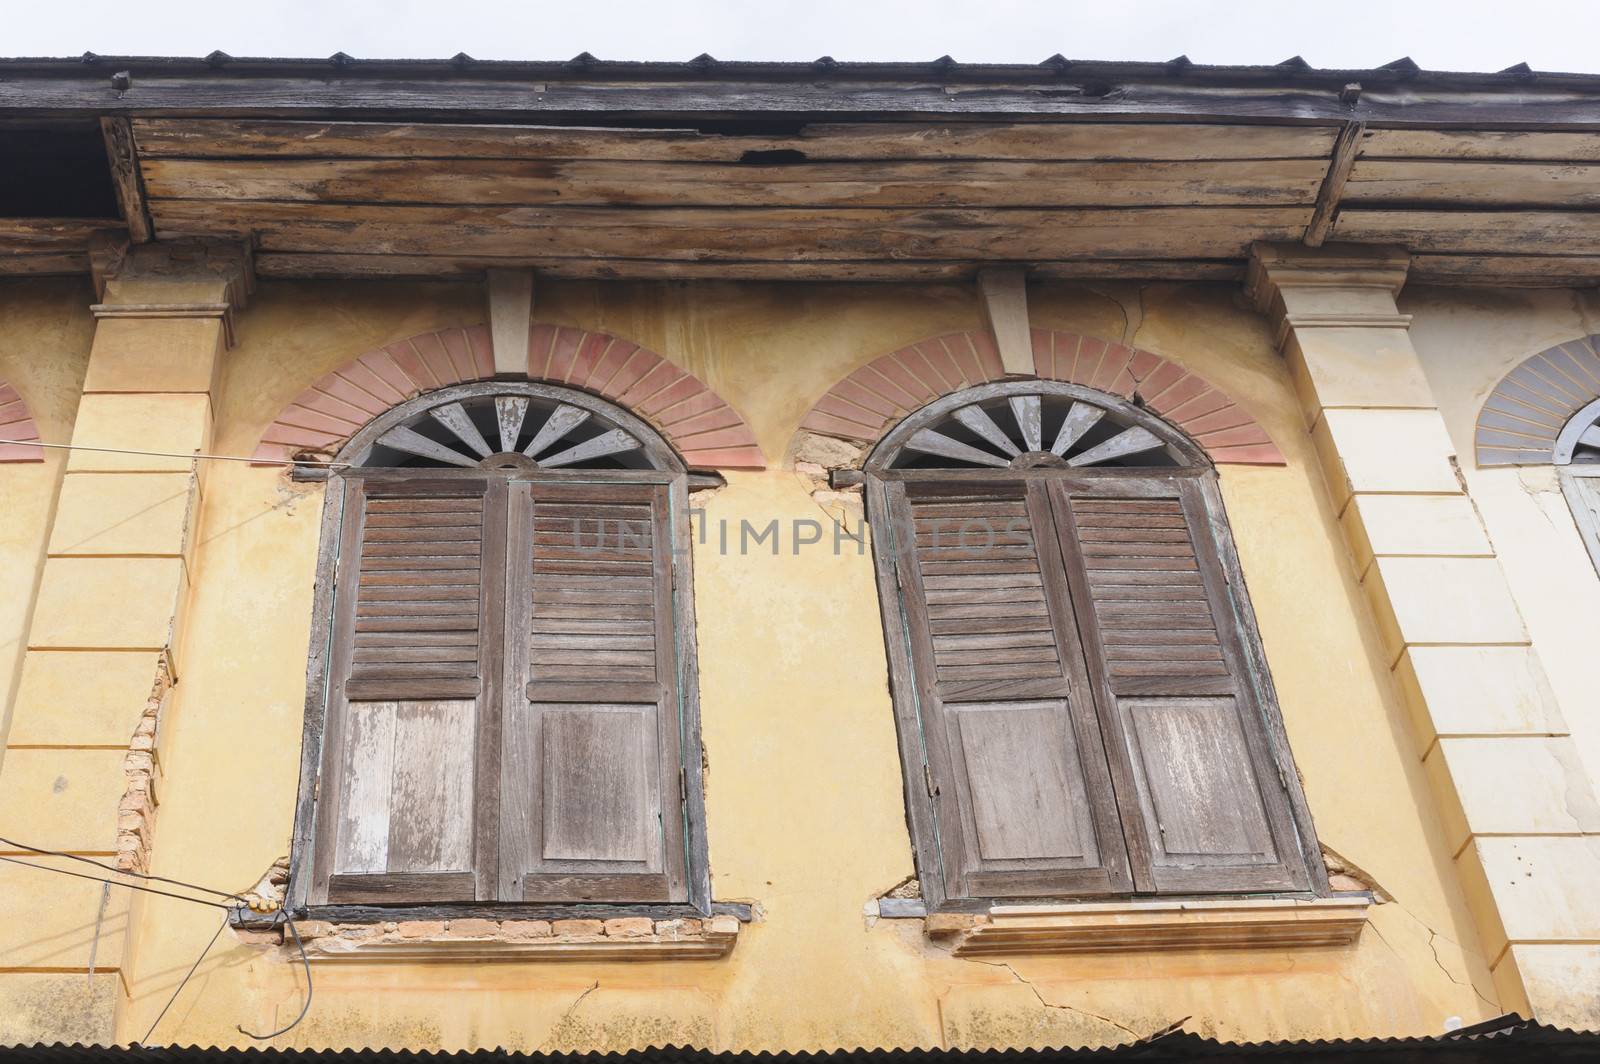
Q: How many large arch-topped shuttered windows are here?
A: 2